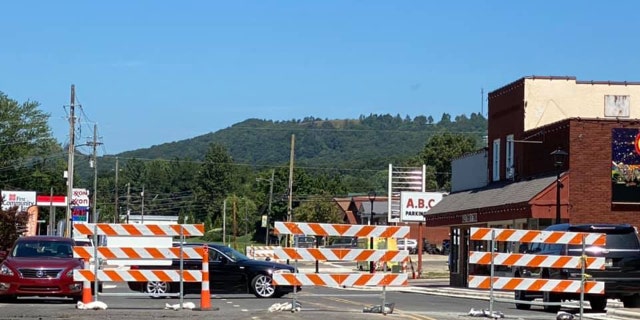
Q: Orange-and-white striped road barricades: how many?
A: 3